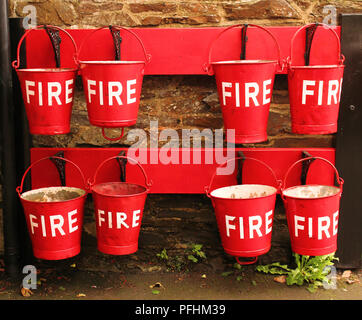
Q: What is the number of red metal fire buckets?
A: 8